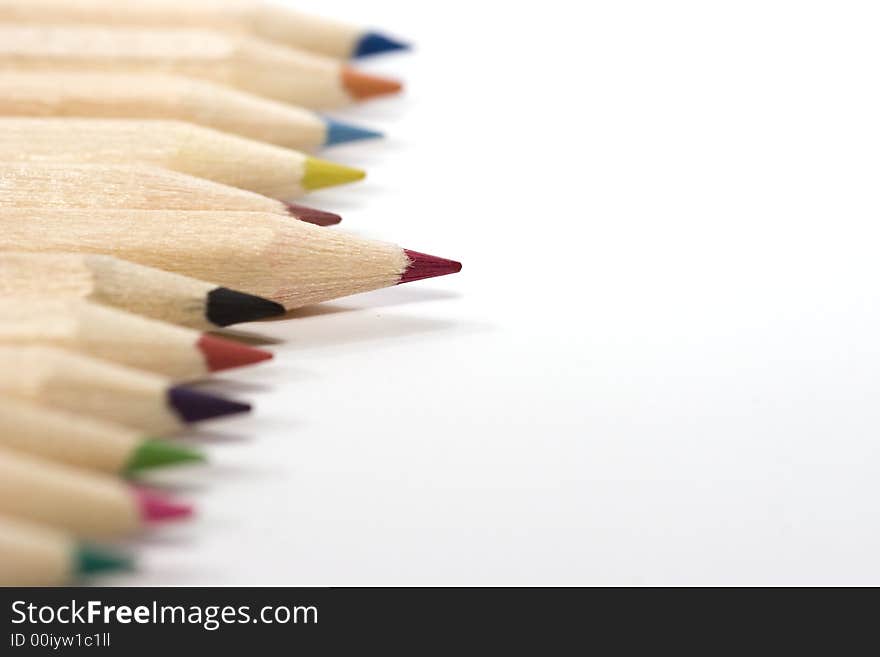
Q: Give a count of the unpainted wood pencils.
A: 12